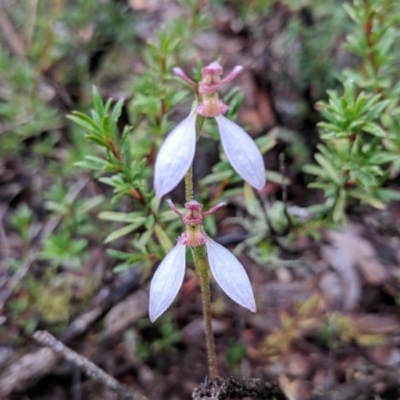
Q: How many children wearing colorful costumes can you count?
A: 0